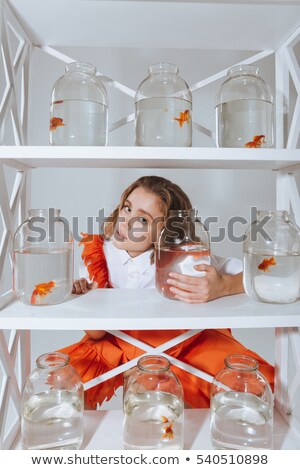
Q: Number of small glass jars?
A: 9